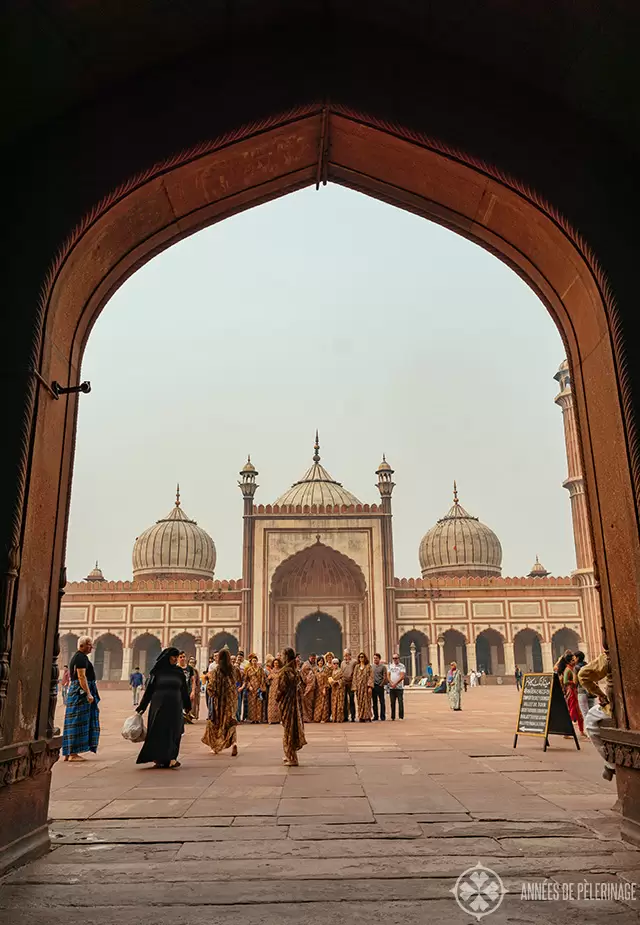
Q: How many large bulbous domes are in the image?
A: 3